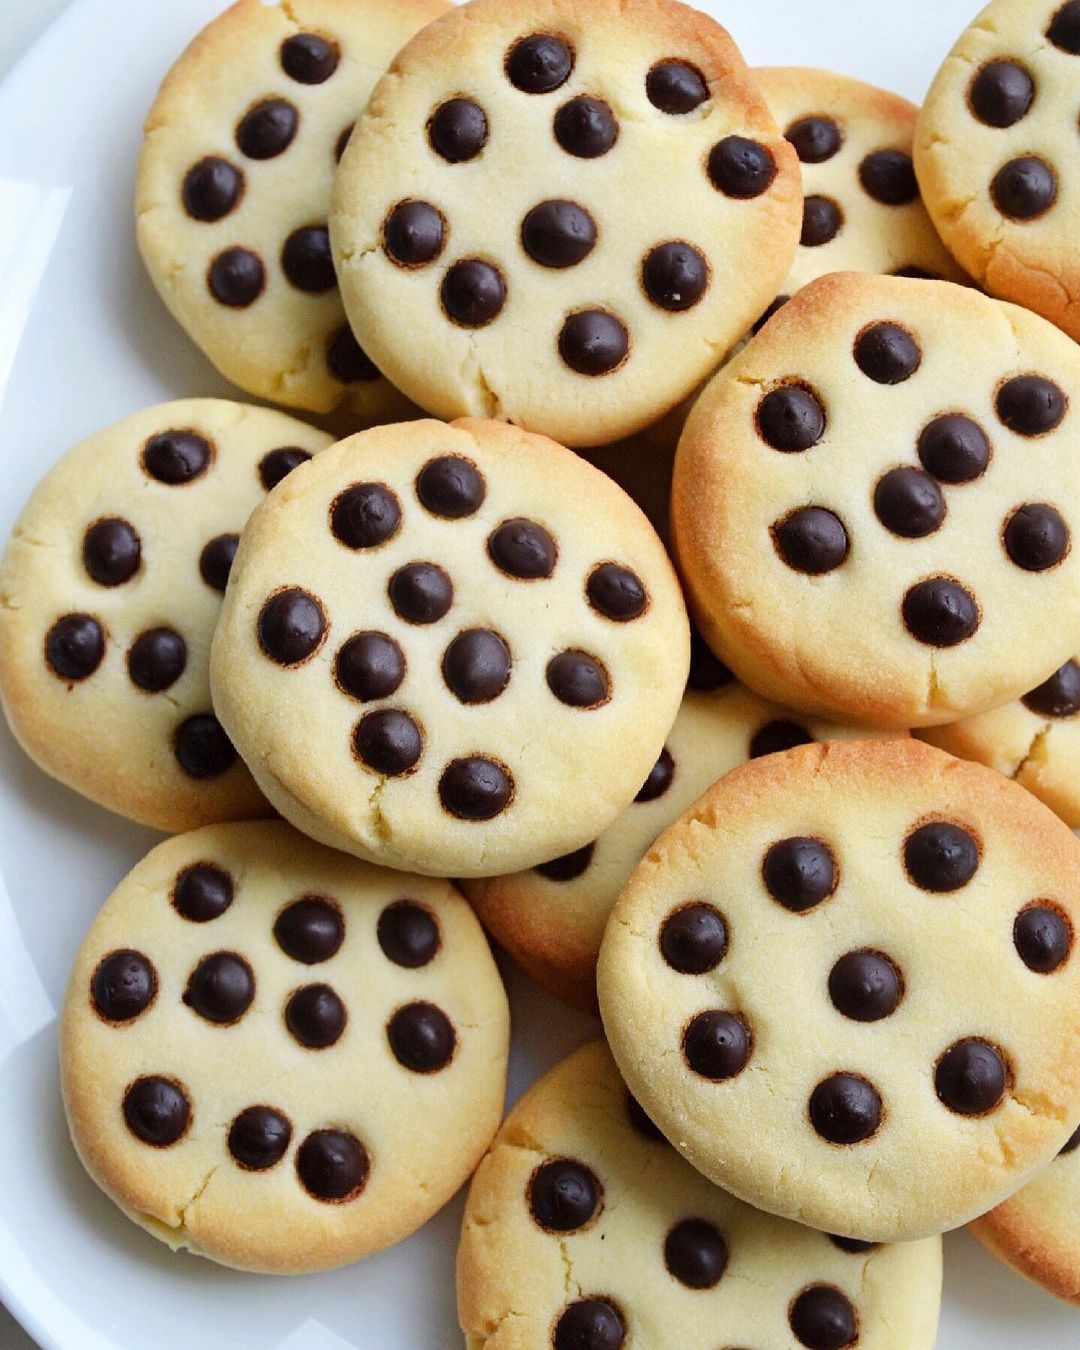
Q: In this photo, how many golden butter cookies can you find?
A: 13